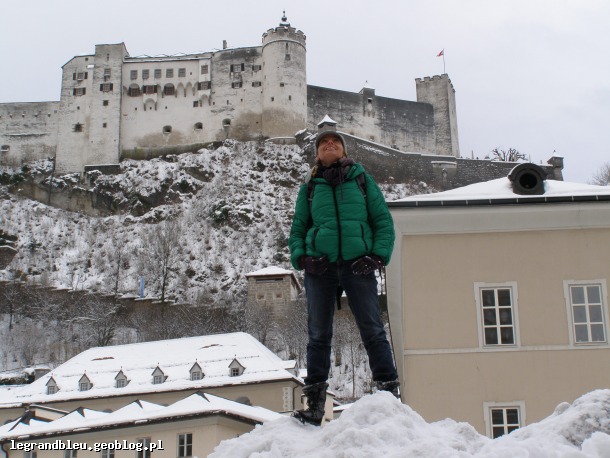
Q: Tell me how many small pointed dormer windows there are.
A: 6